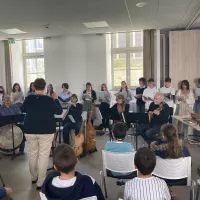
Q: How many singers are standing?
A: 13